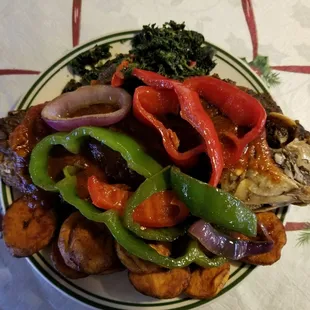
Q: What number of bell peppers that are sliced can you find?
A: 2